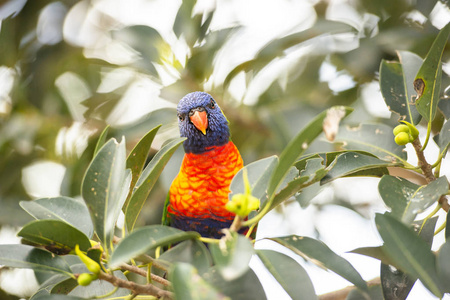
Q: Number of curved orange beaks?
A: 1